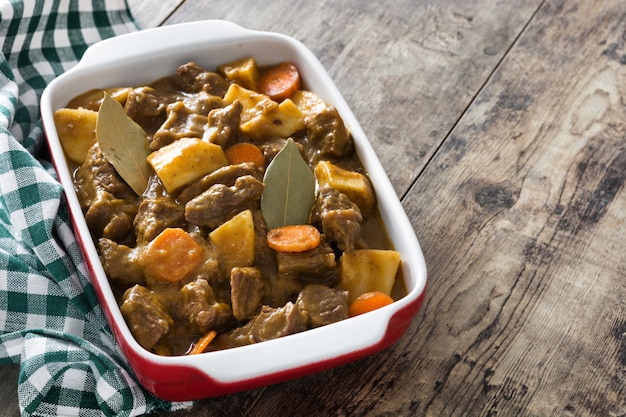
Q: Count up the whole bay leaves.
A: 2